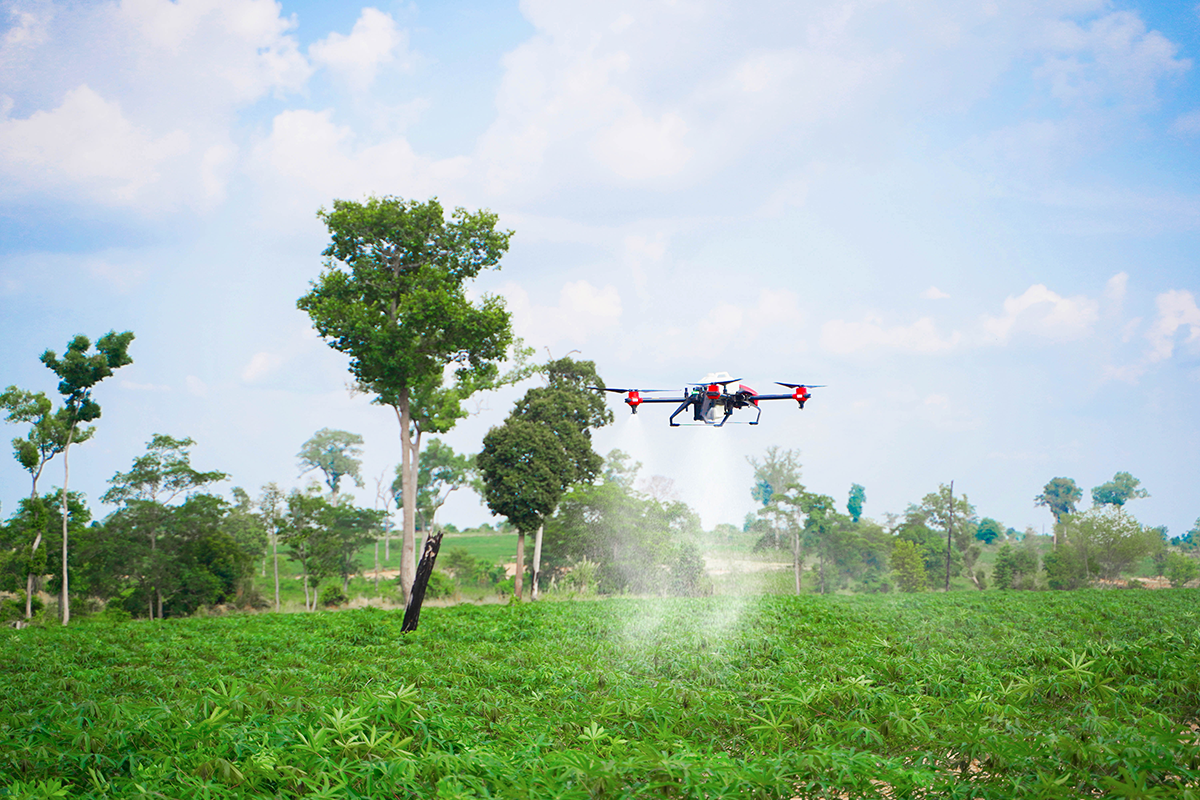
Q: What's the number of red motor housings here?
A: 3